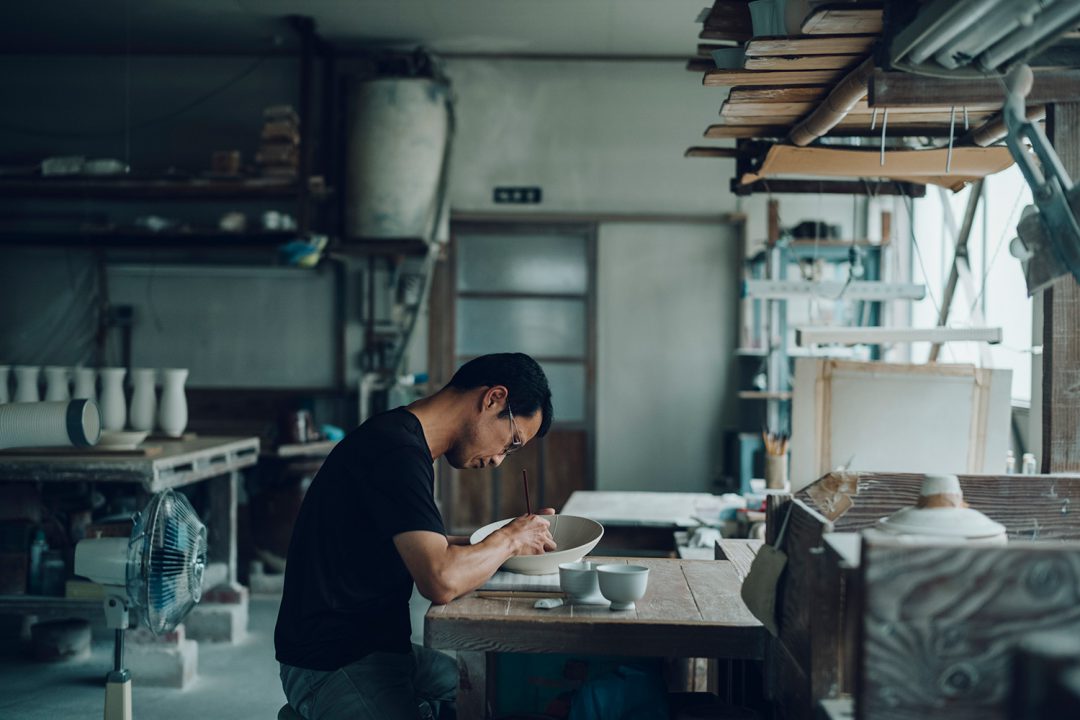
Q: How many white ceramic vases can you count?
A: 7